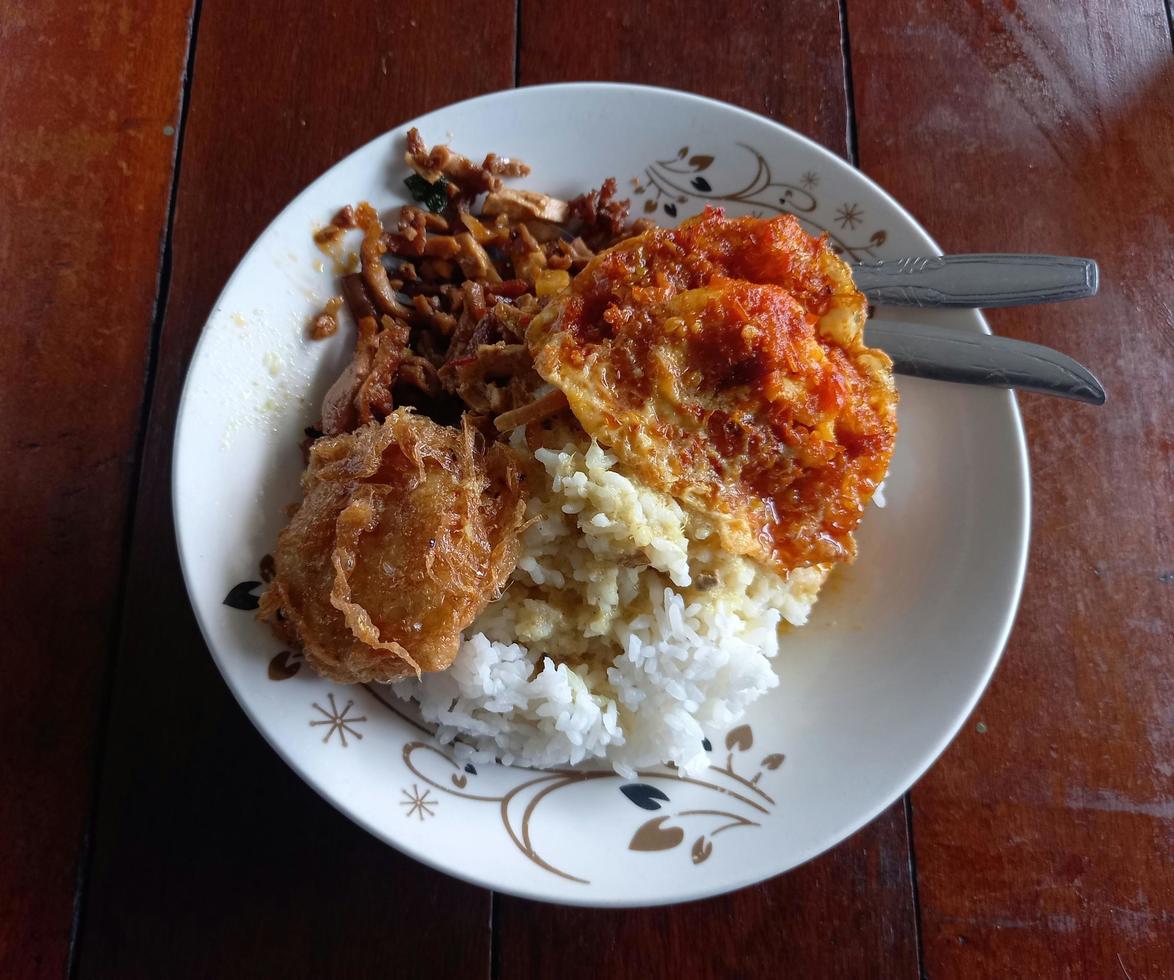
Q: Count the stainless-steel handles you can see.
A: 2